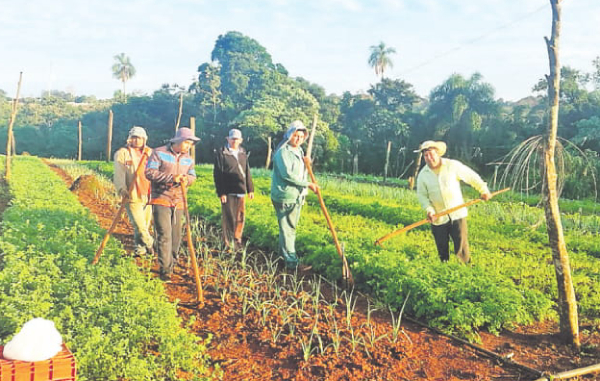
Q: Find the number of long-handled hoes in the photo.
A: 4